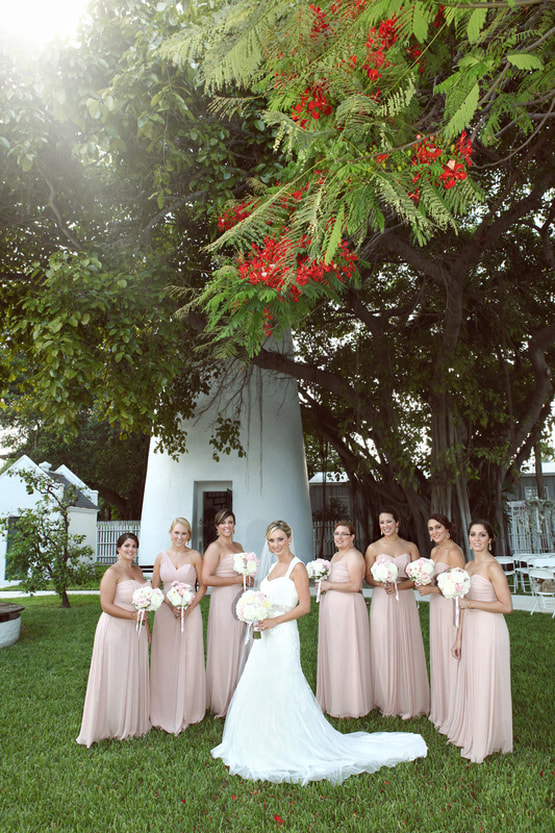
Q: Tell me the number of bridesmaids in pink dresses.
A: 7